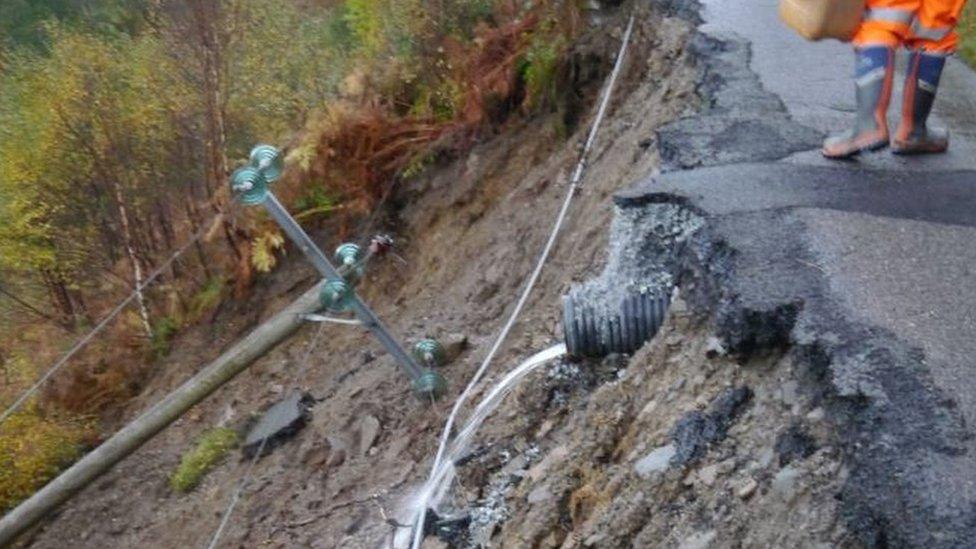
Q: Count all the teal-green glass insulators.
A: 6